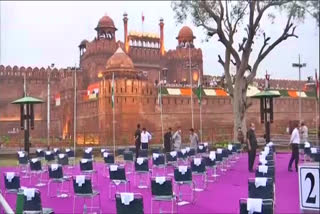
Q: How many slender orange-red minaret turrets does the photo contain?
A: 2